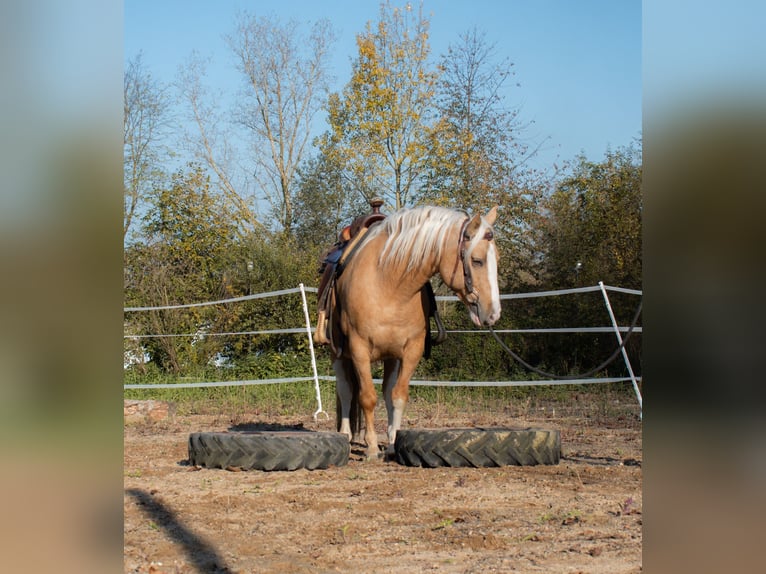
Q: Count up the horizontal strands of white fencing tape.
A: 3